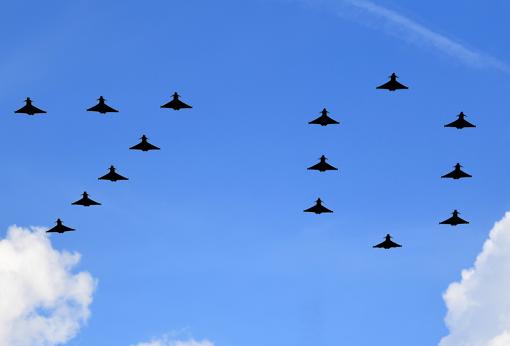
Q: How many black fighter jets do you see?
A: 15